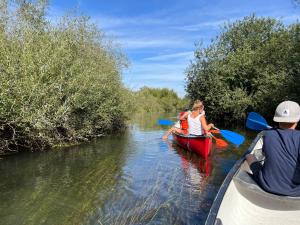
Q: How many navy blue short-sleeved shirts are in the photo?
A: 1